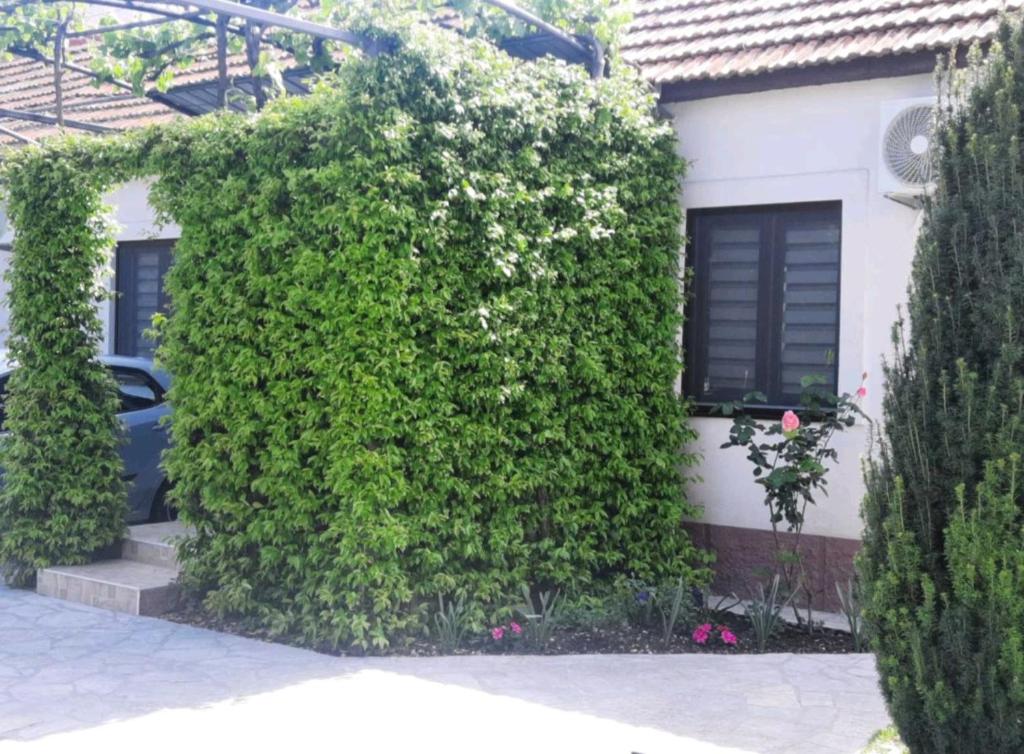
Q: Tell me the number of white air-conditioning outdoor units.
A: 1